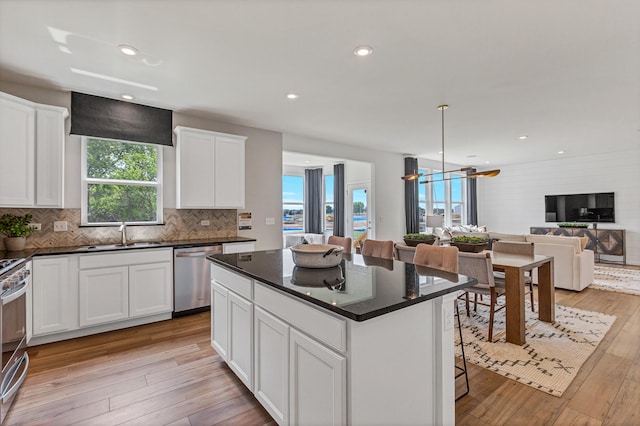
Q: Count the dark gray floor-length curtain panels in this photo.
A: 4